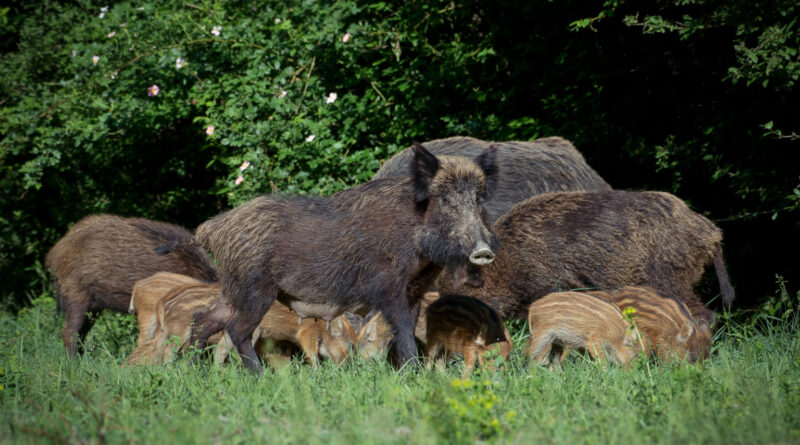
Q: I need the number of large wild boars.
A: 4